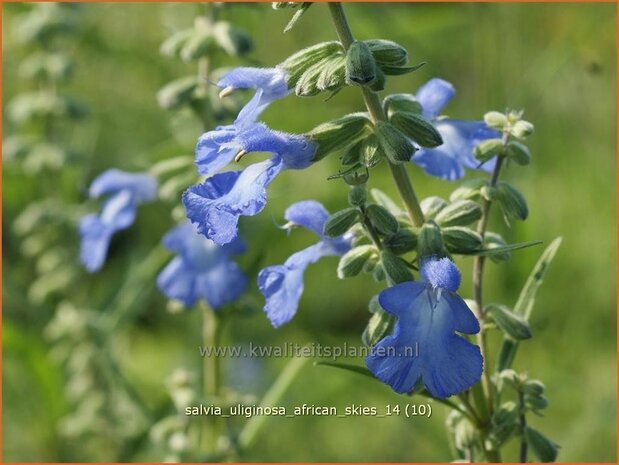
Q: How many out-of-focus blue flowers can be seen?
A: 2